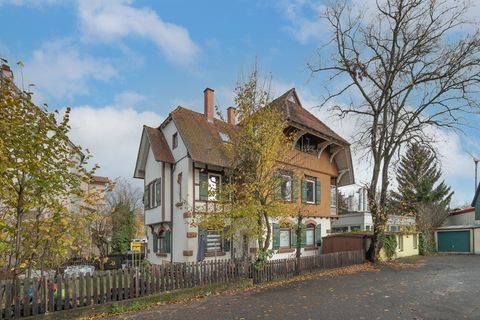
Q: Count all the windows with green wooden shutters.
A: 8